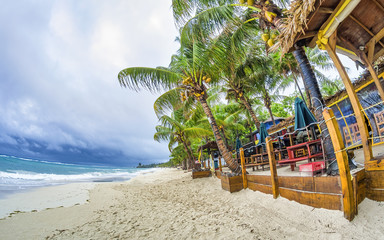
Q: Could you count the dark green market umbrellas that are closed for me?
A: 3